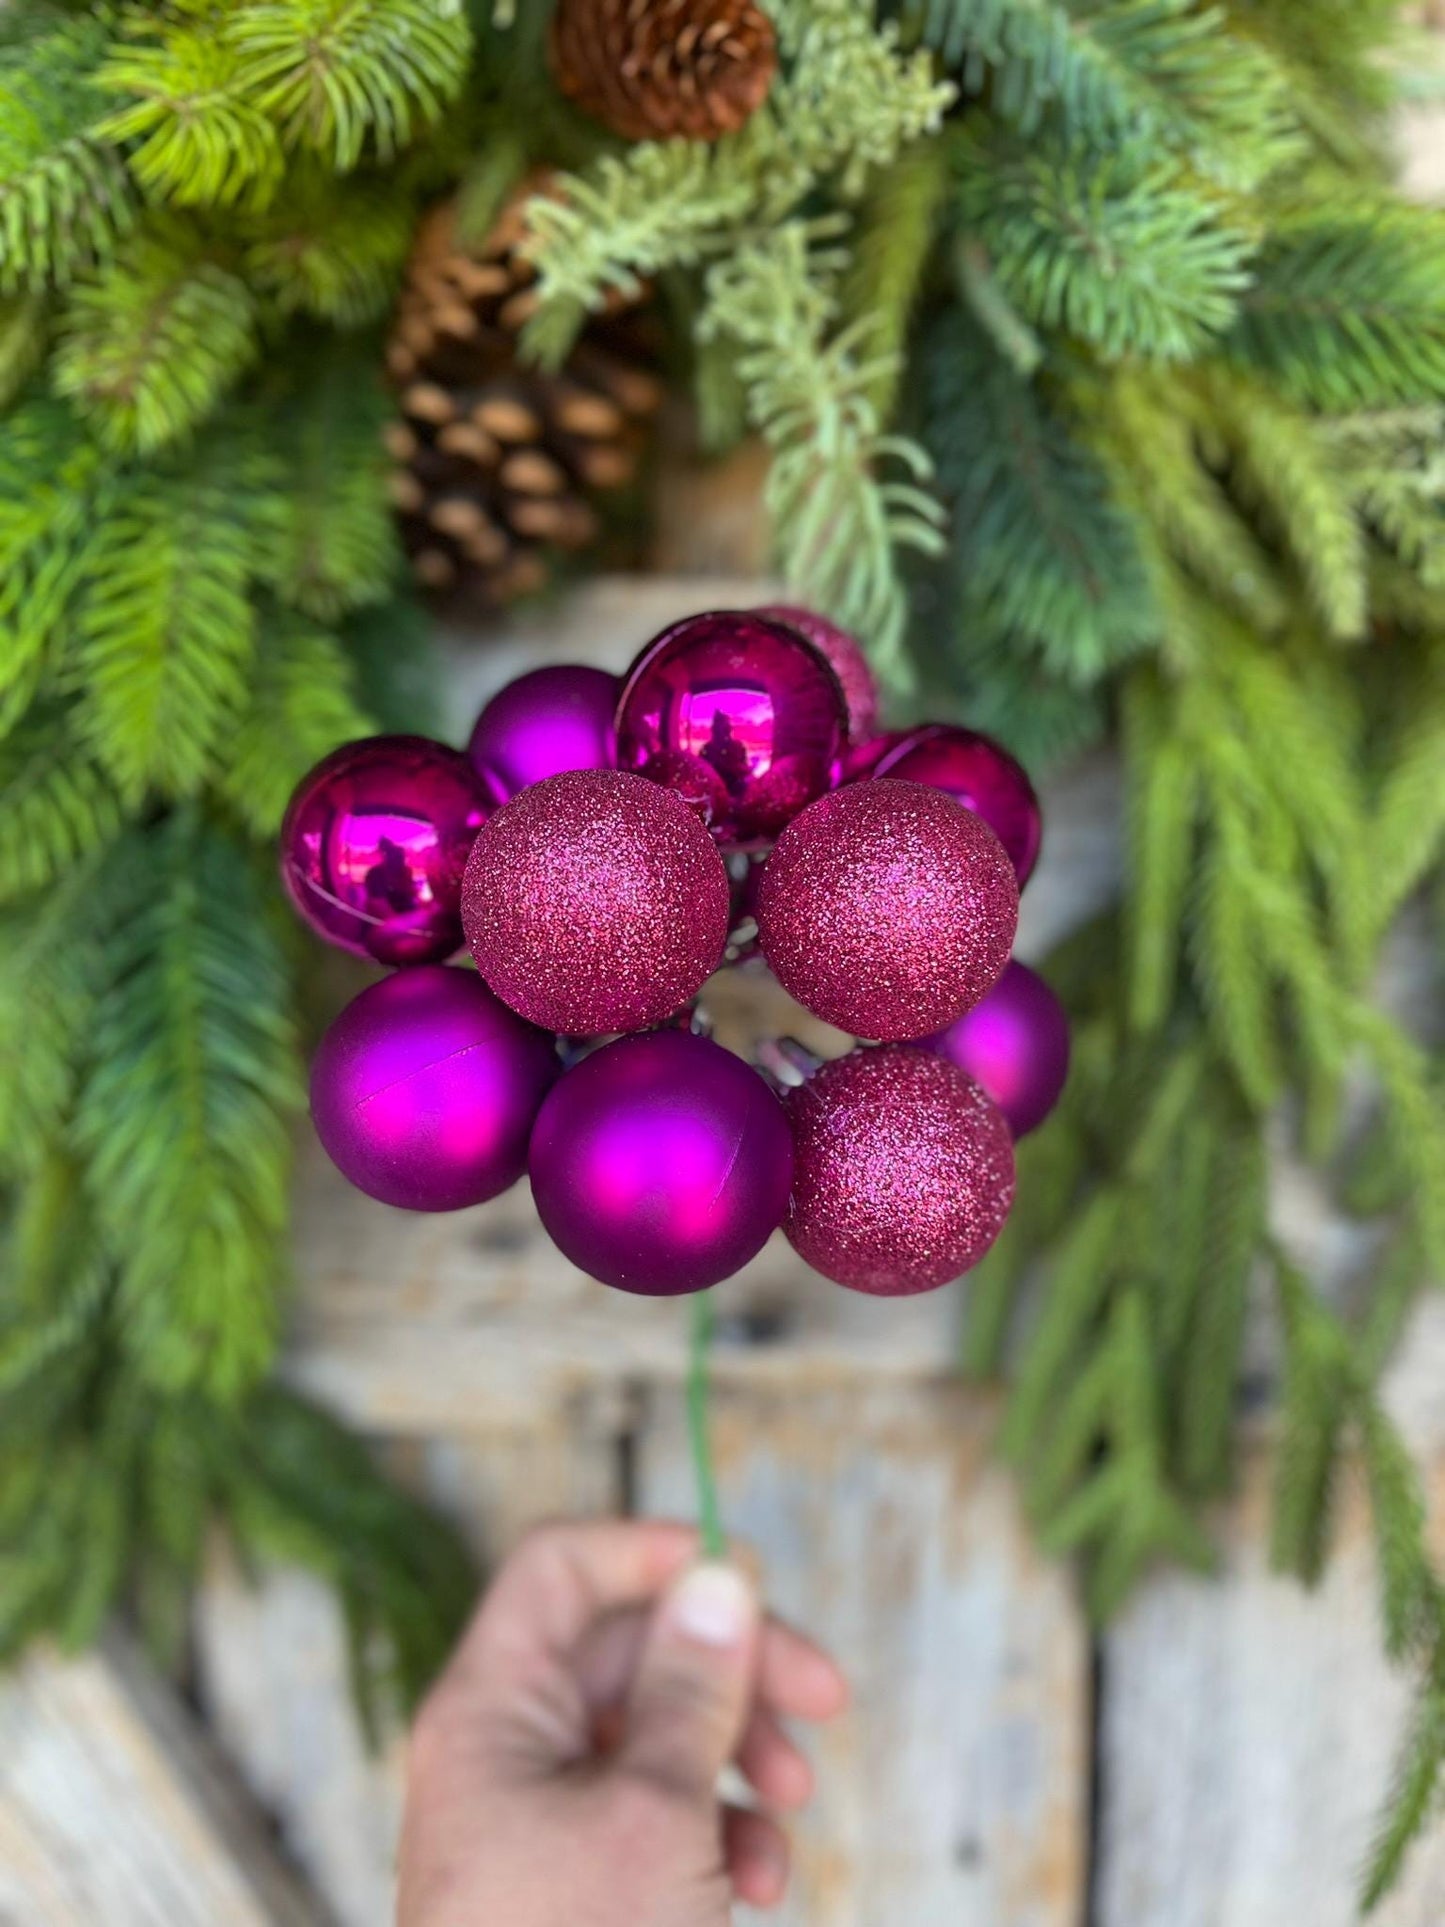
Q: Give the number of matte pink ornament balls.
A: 4